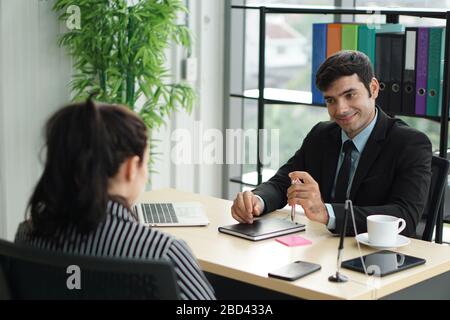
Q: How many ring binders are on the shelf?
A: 9